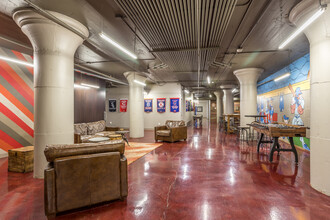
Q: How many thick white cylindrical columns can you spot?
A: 6